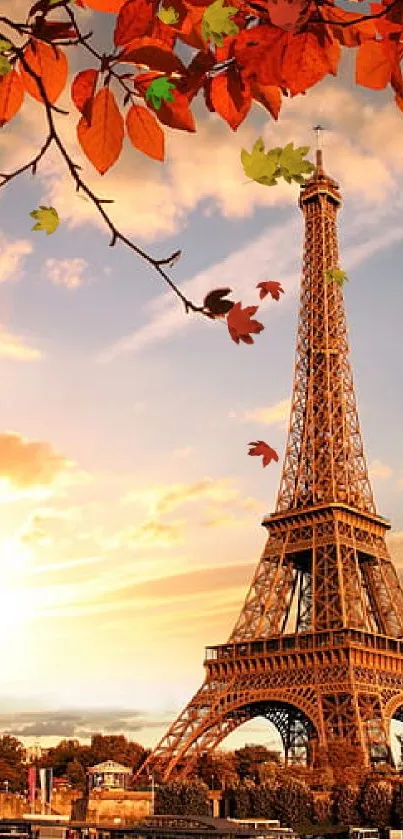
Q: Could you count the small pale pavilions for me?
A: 1